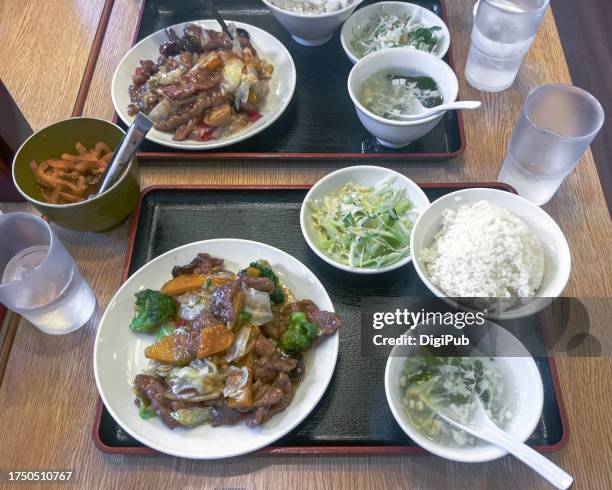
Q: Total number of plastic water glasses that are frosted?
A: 3